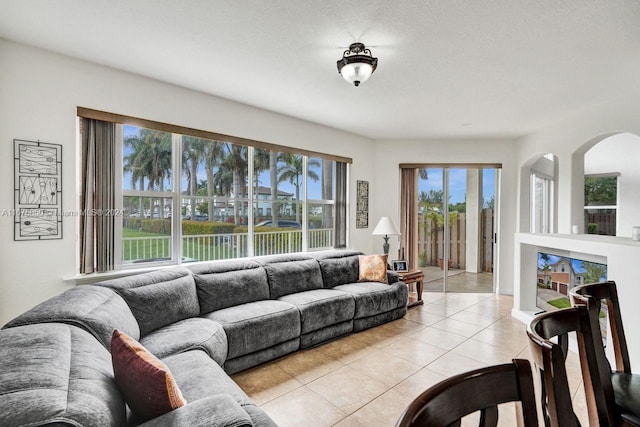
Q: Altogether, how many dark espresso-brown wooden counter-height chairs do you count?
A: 3